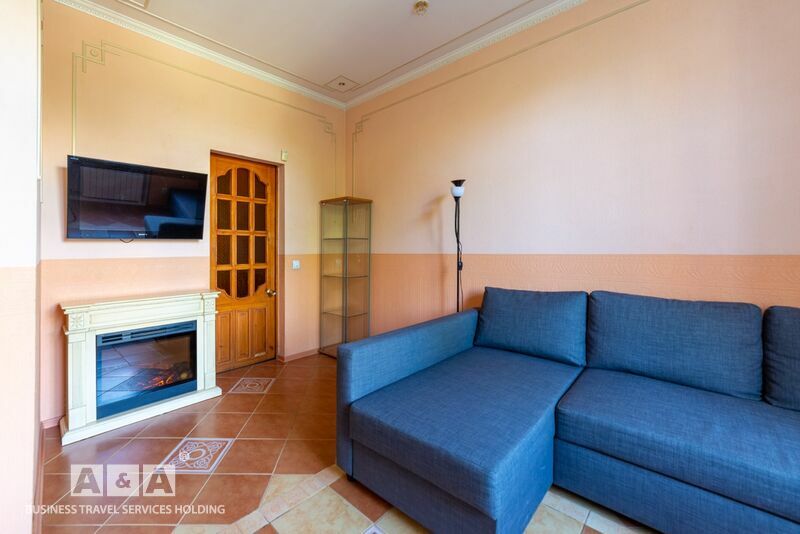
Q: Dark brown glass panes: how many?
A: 12